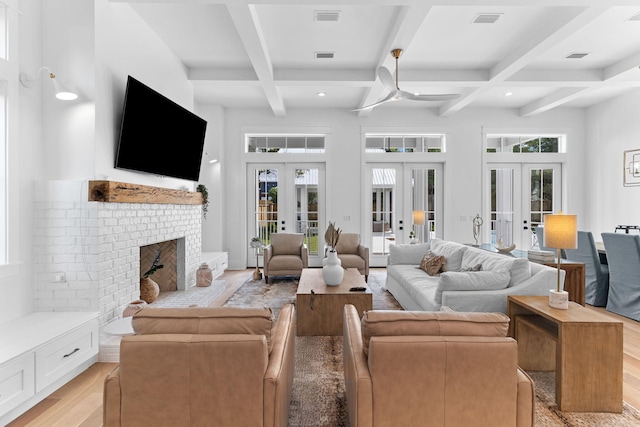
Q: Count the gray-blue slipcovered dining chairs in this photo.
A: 3